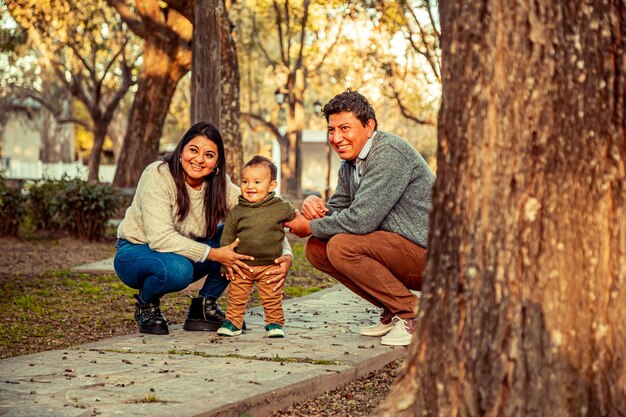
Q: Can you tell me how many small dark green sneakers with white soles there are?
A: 2